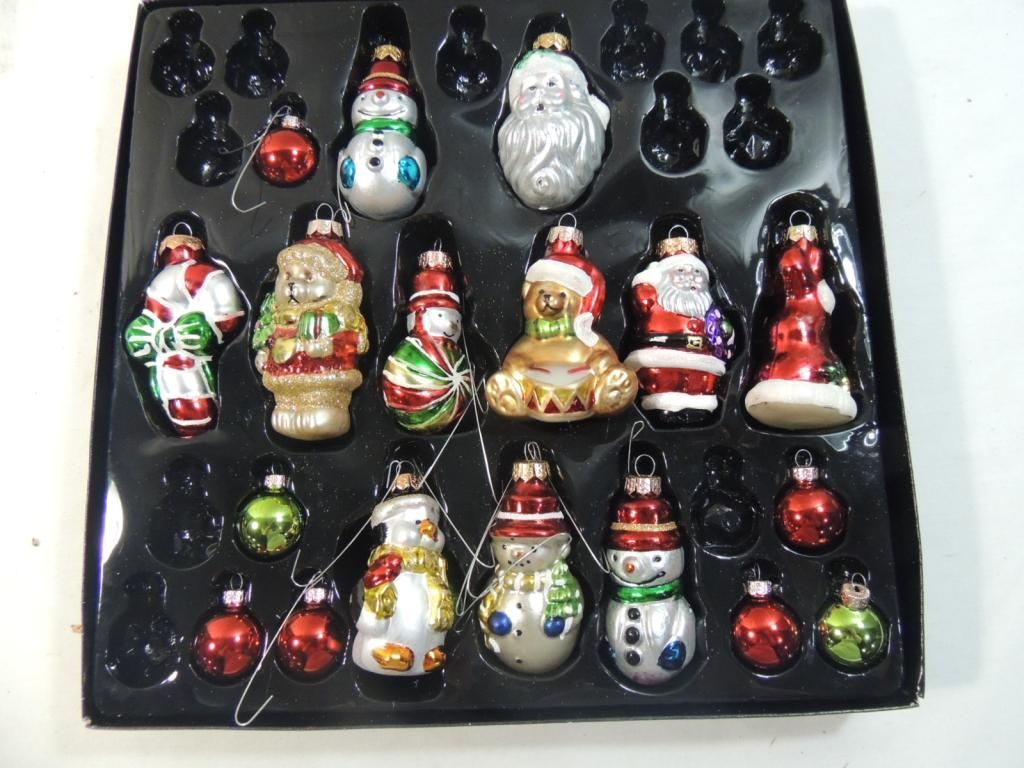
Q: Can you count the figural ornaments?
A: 11